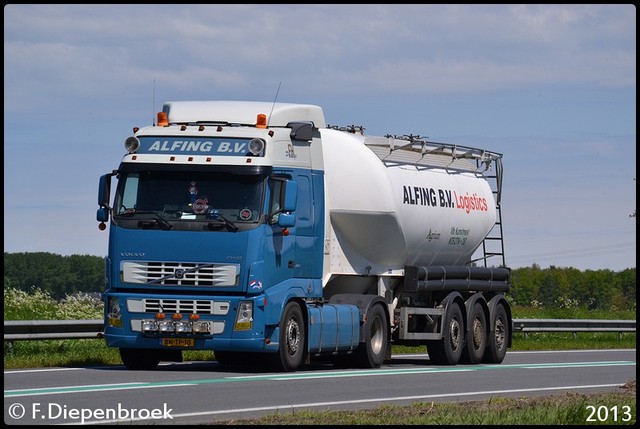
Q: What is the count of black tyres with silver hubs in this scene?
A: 5